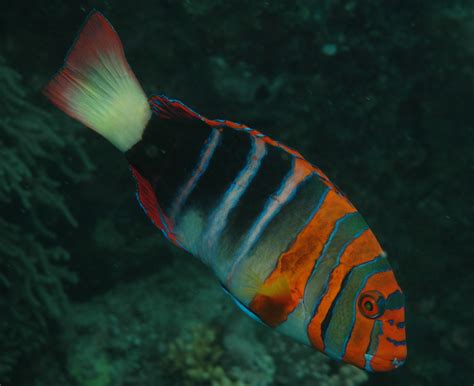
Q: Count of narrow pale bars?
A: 3